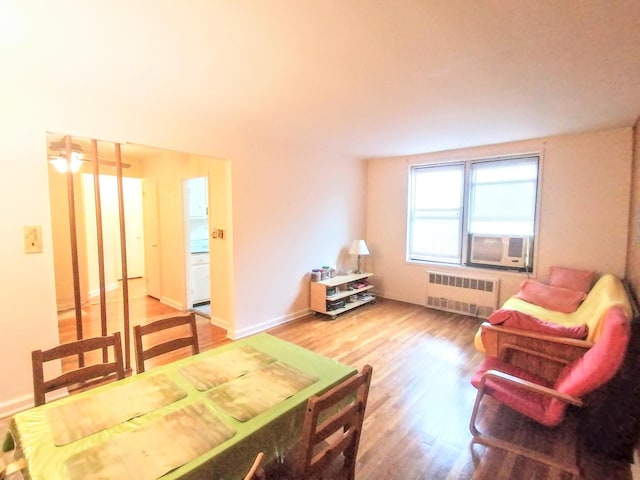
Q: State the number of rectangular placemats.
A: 4